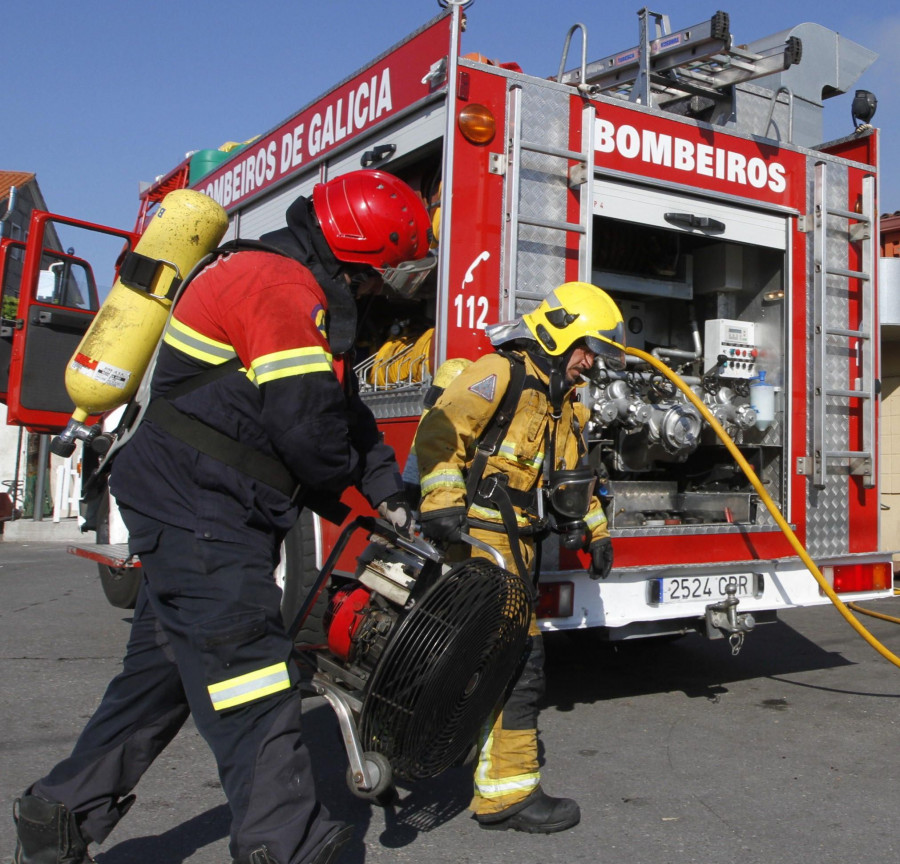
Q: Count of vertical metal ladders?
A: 2